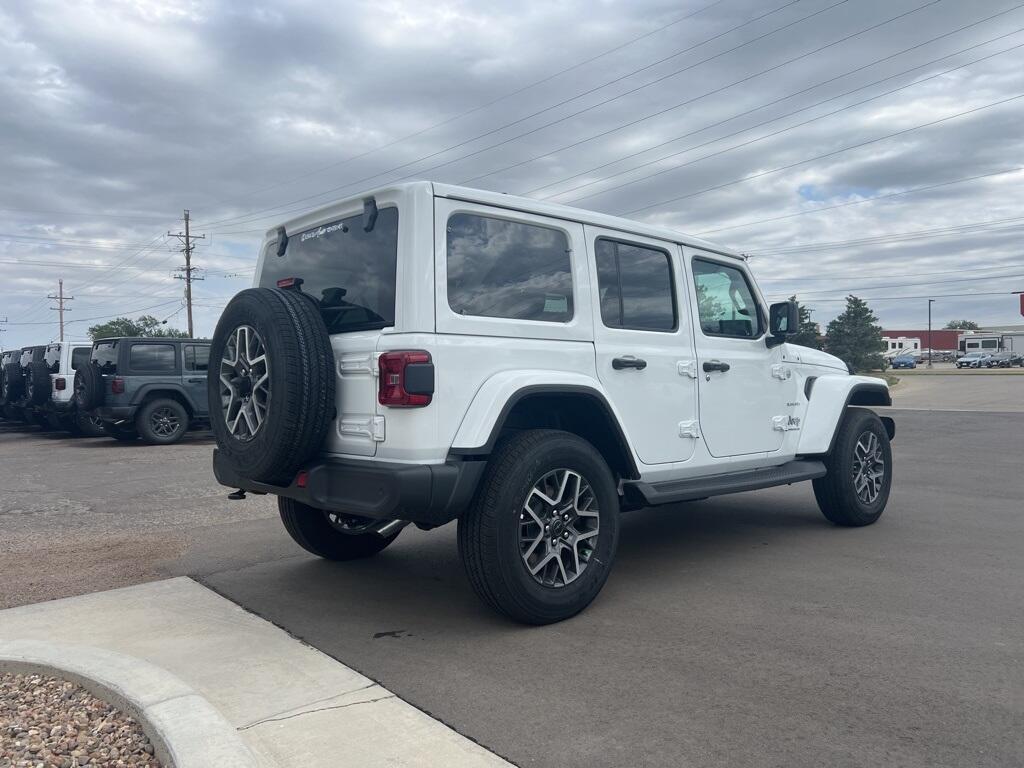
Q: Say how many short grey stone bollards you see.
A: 0